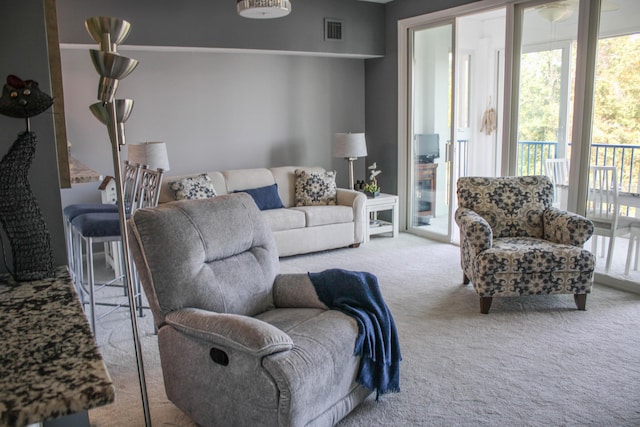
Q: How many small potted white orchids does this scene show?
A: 1